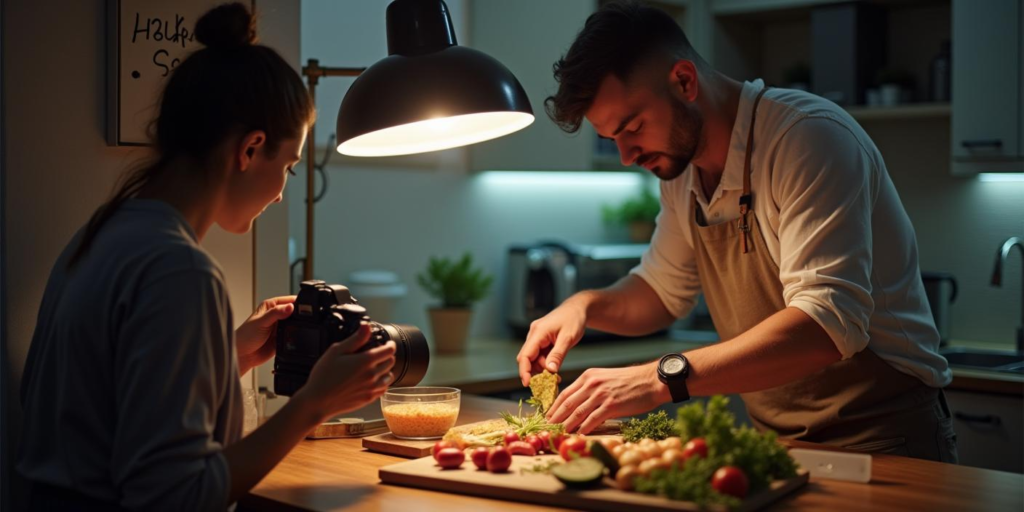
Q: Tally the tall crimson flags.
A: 0